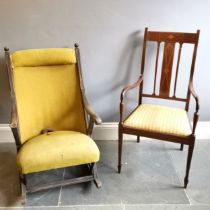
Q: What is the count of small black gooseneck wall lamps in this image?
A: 0